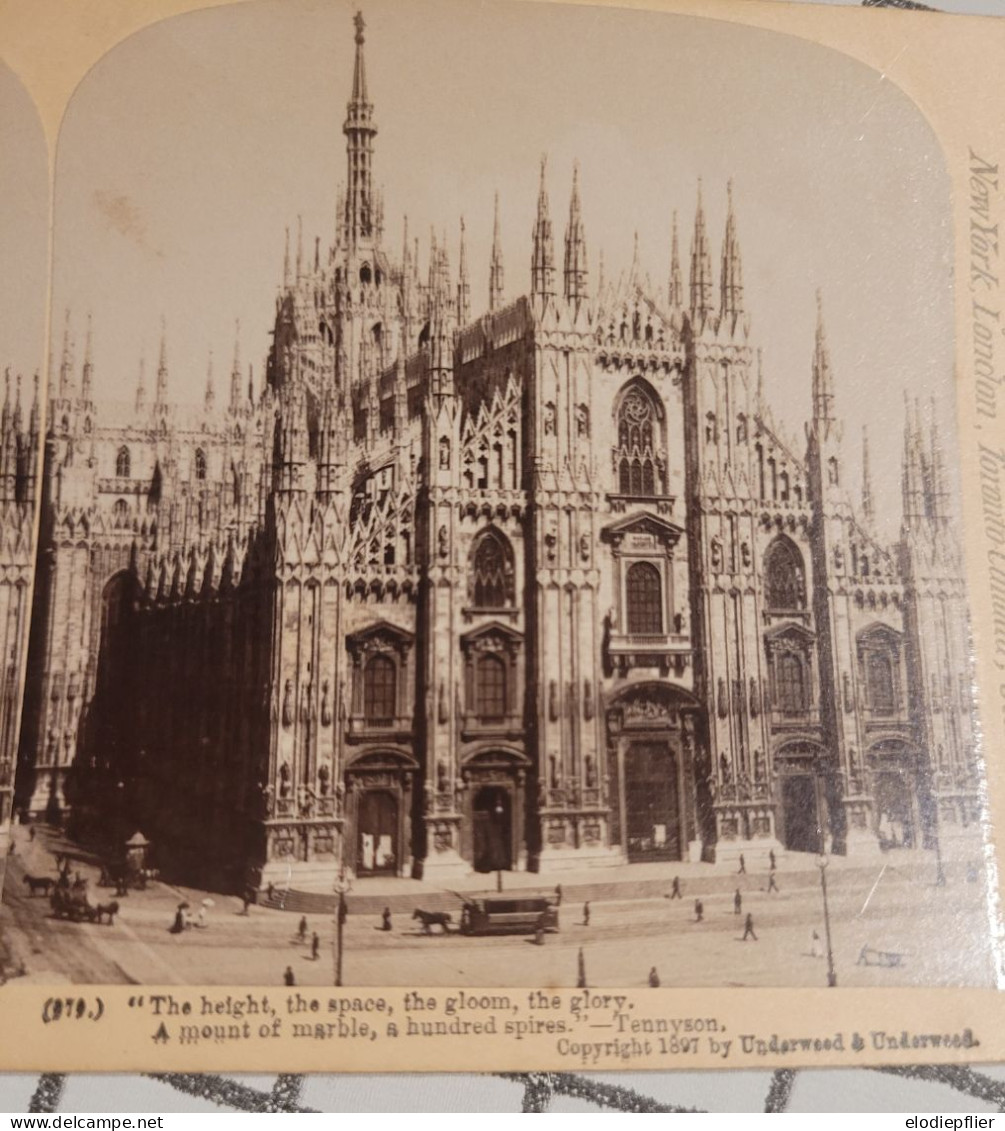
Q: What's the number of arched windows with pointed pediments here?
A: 5